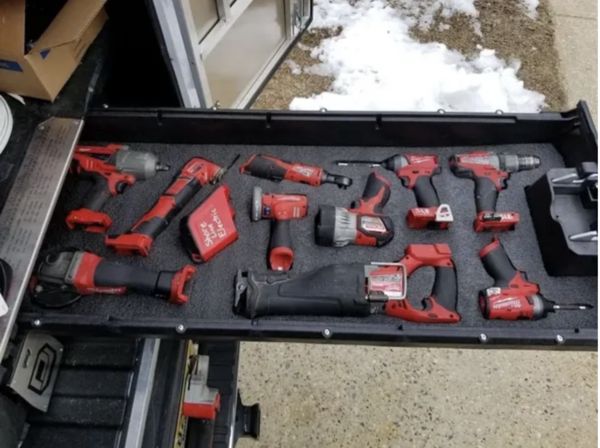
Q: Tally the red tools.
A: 11